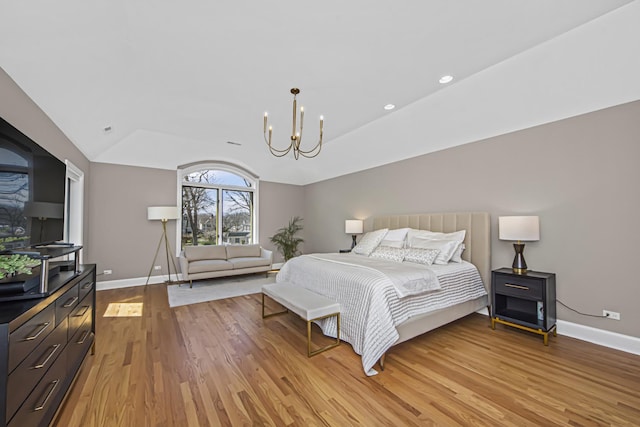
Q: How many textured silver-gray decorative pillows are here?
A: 2